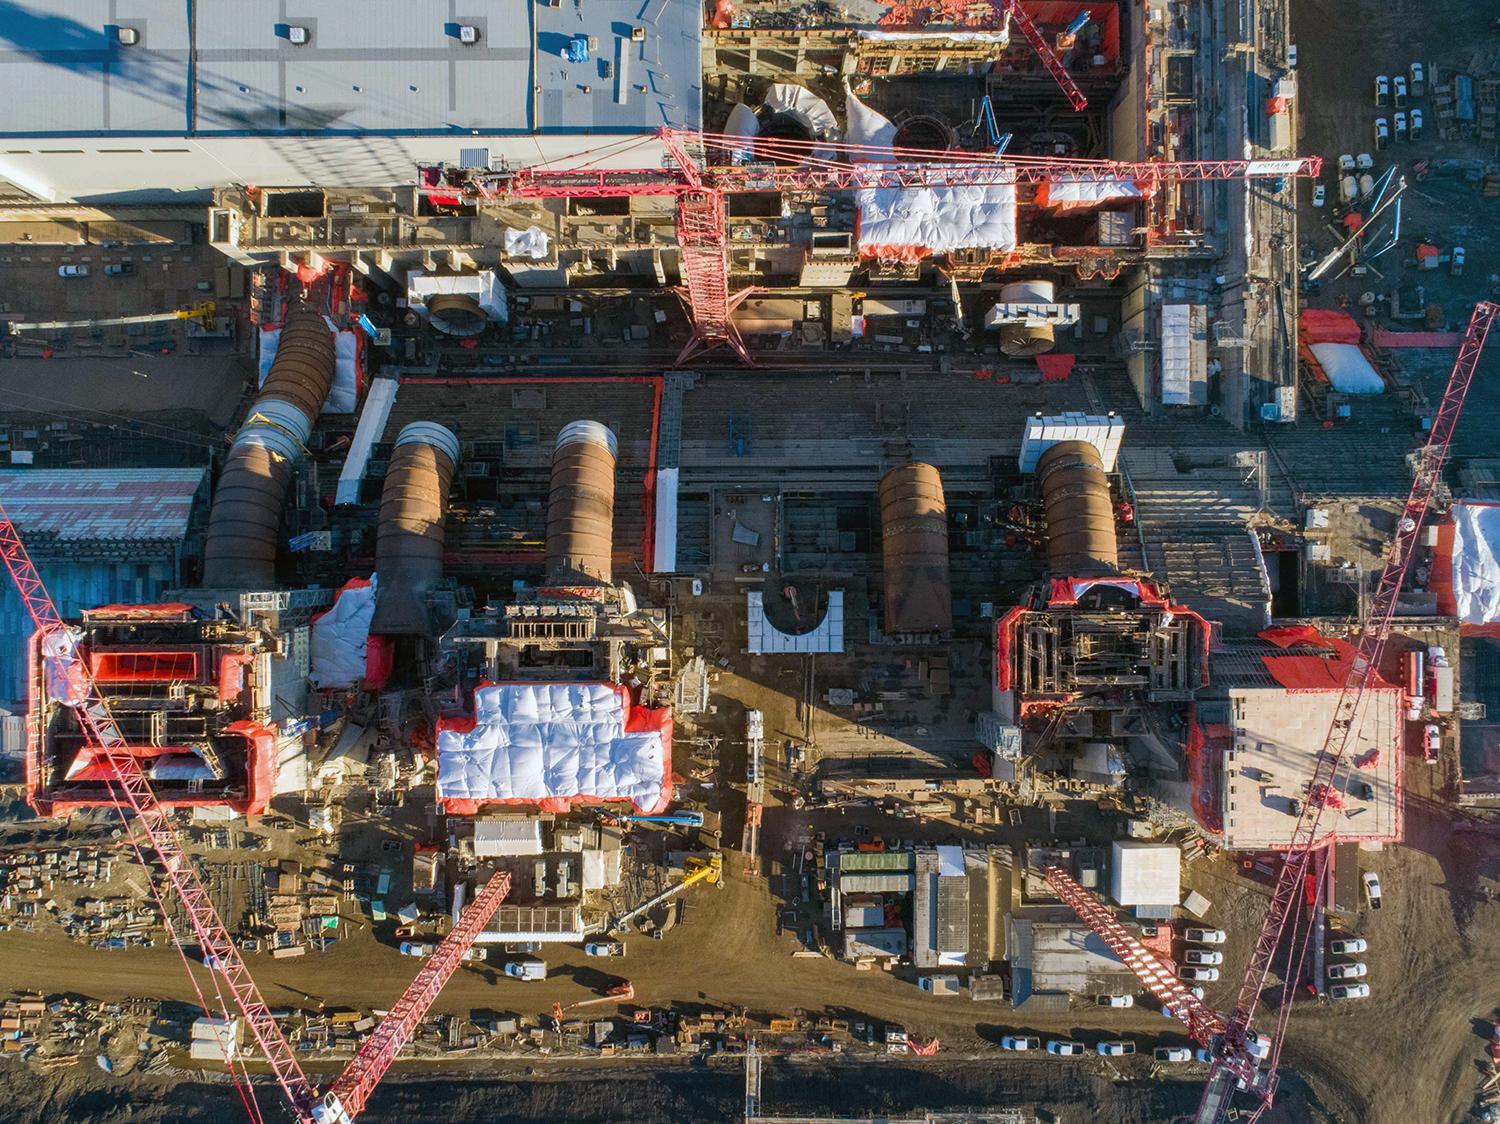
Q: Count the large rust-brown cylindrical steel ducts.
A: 5